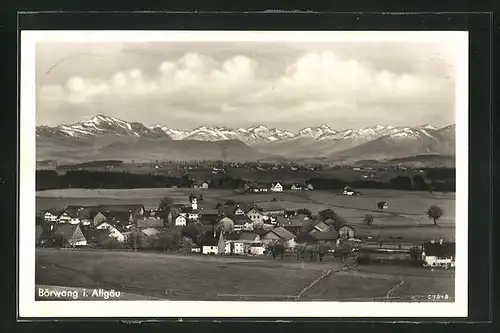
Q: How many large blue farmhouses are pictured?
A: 0